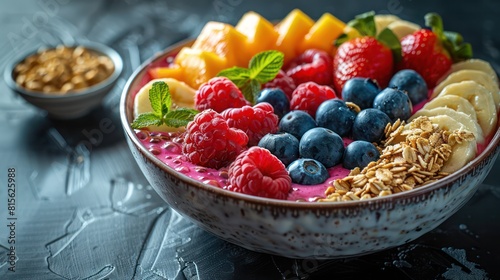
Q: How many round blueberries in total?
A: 11